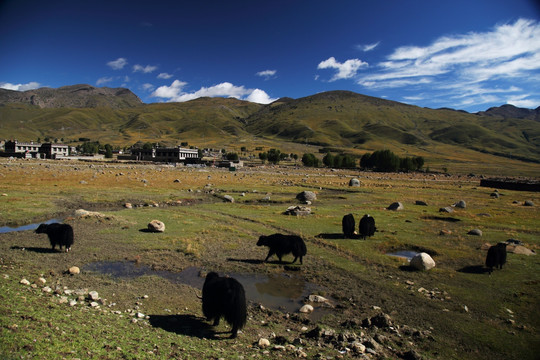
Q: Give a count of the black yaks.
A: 6